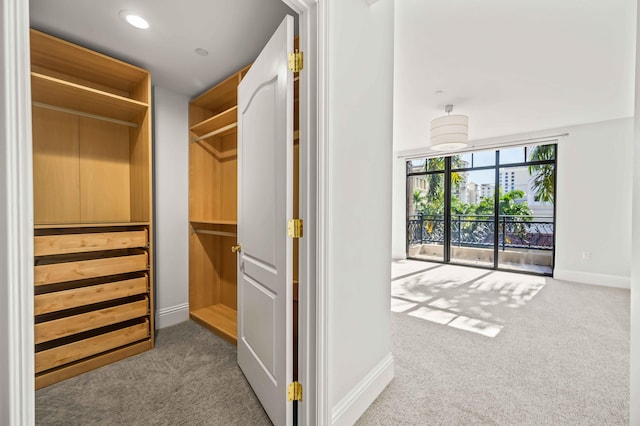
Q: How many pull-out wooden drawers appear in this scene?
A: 5